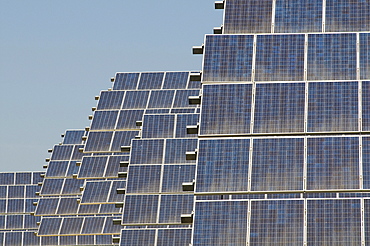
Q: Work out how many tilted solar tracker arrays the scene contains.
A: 5